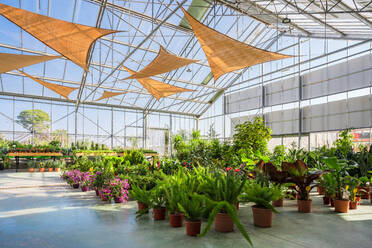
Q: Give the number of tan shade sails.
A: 7